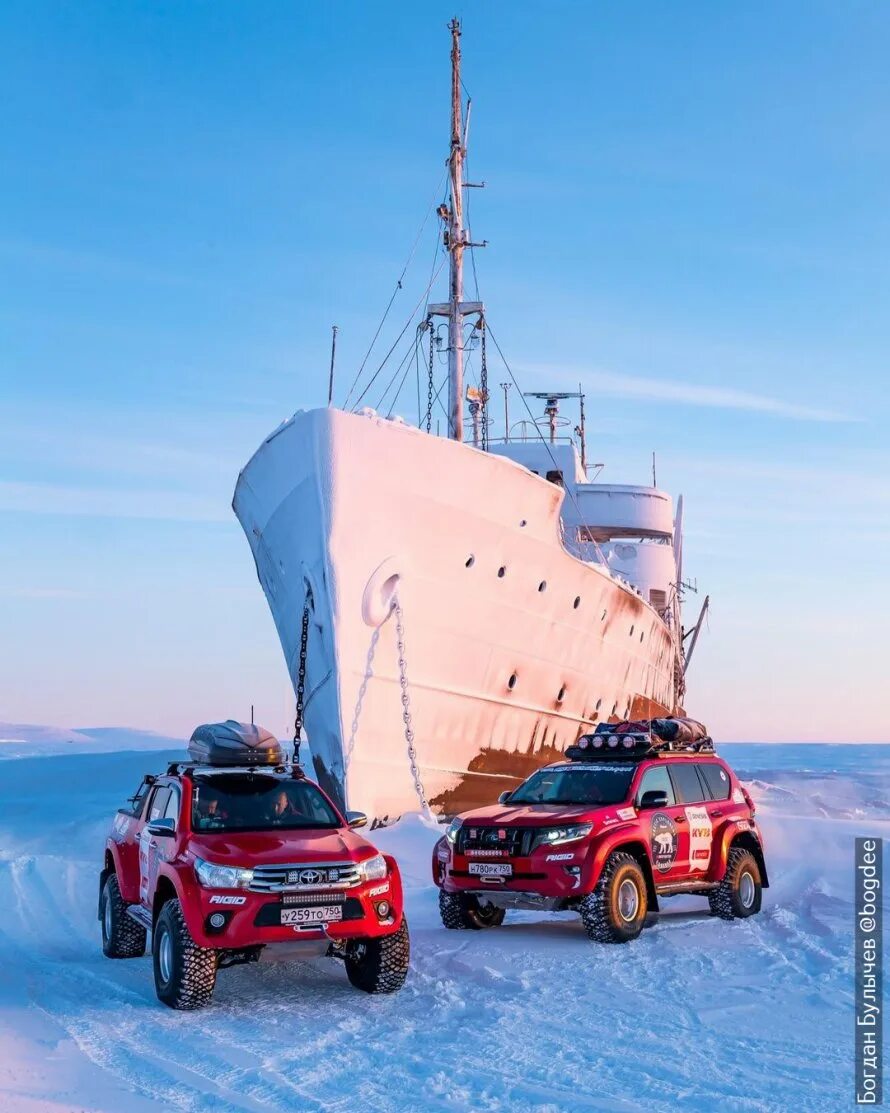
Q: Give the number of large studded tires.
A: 6